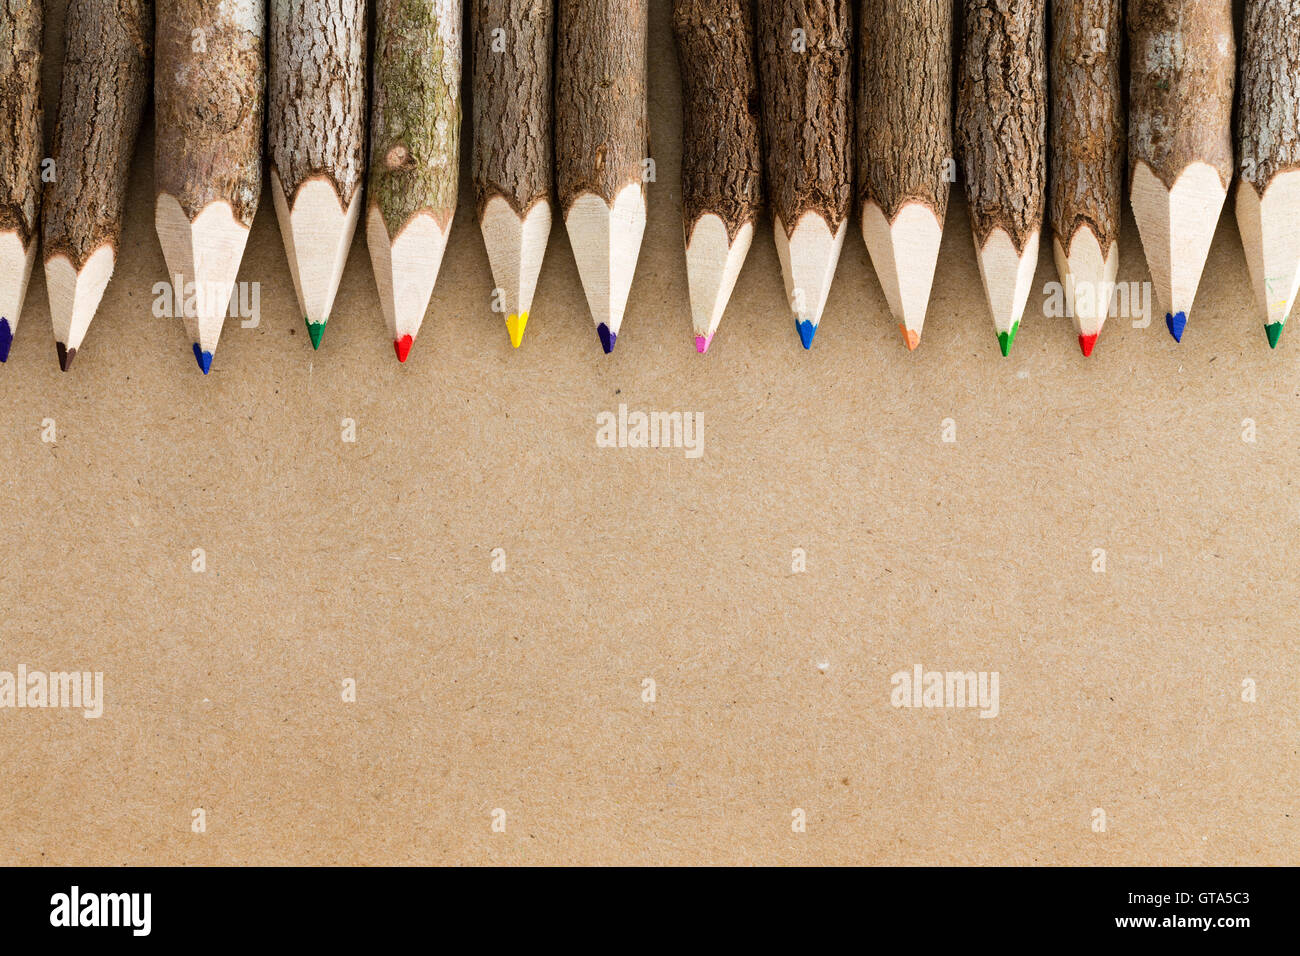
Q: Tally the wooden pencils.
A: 14